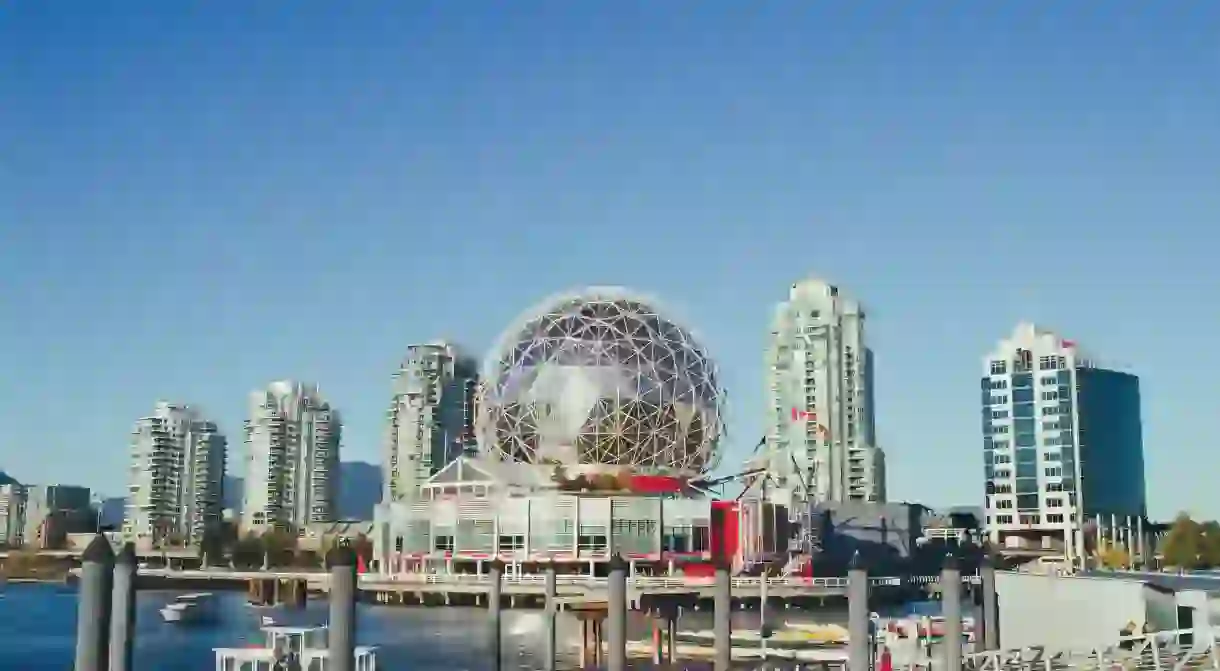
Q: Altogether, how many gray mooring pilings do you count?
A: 10